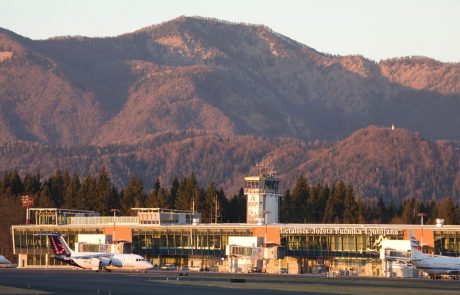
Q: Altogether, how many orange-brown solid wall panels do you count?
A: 3